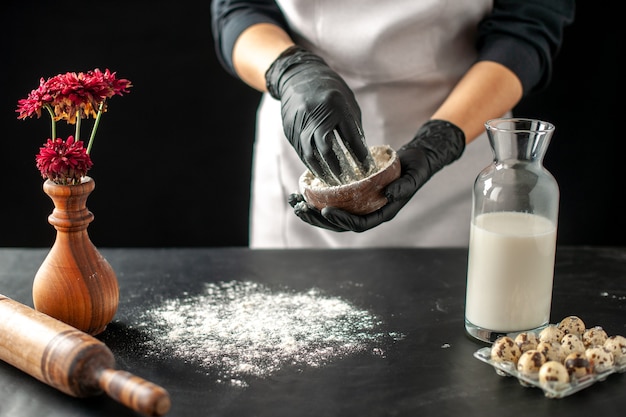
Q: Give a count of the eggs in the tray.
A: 12